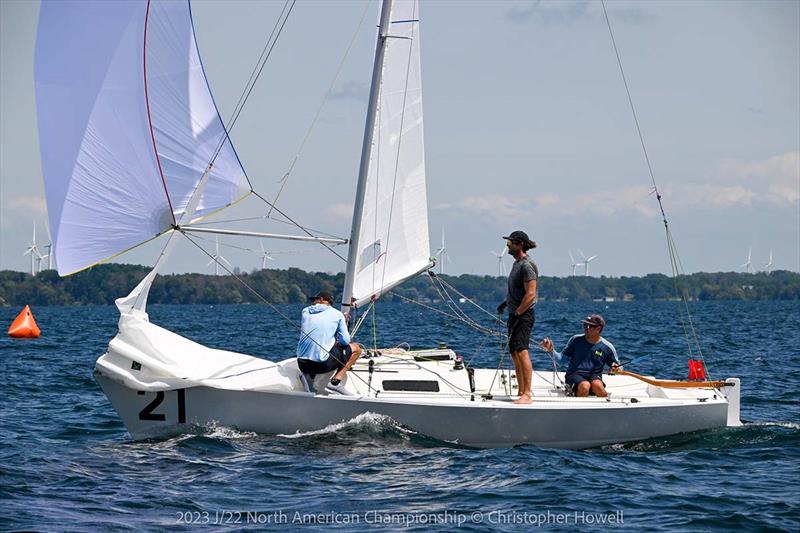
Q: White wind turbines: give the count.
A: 11